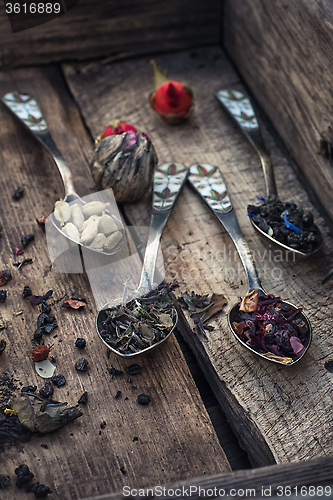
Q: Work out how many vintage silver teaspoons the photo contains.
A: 4